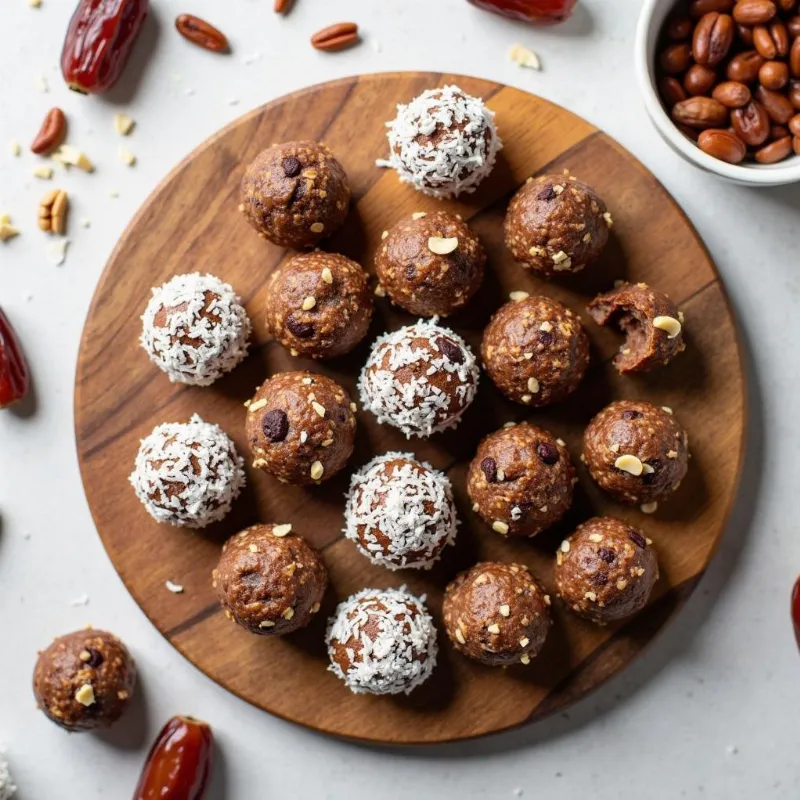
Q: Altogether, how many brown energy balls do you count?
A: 13